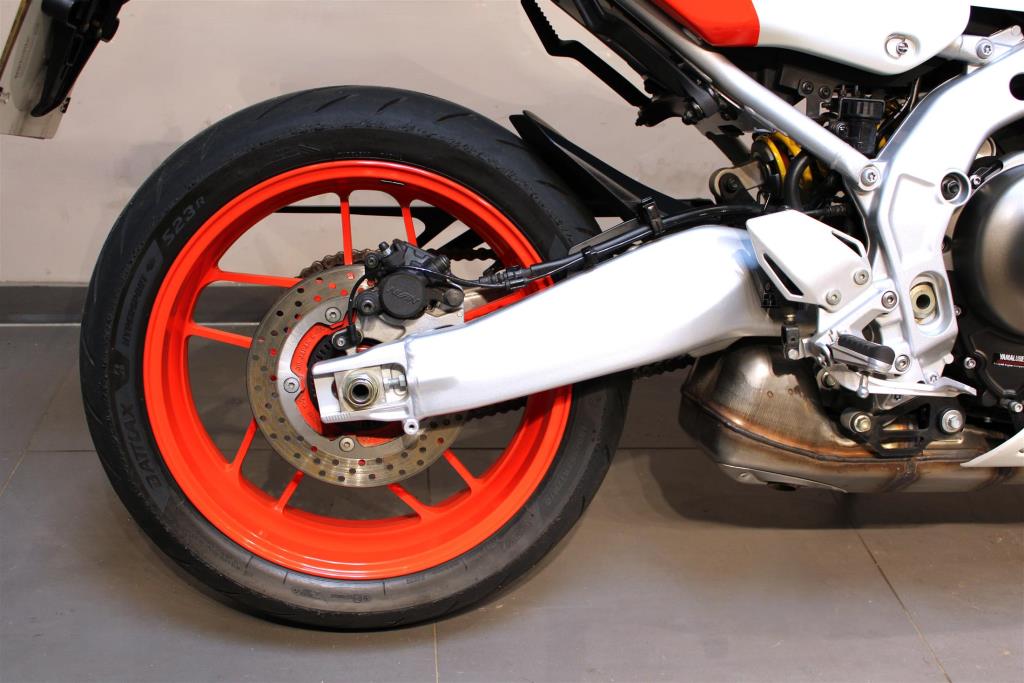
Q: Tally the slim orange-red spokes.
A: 9